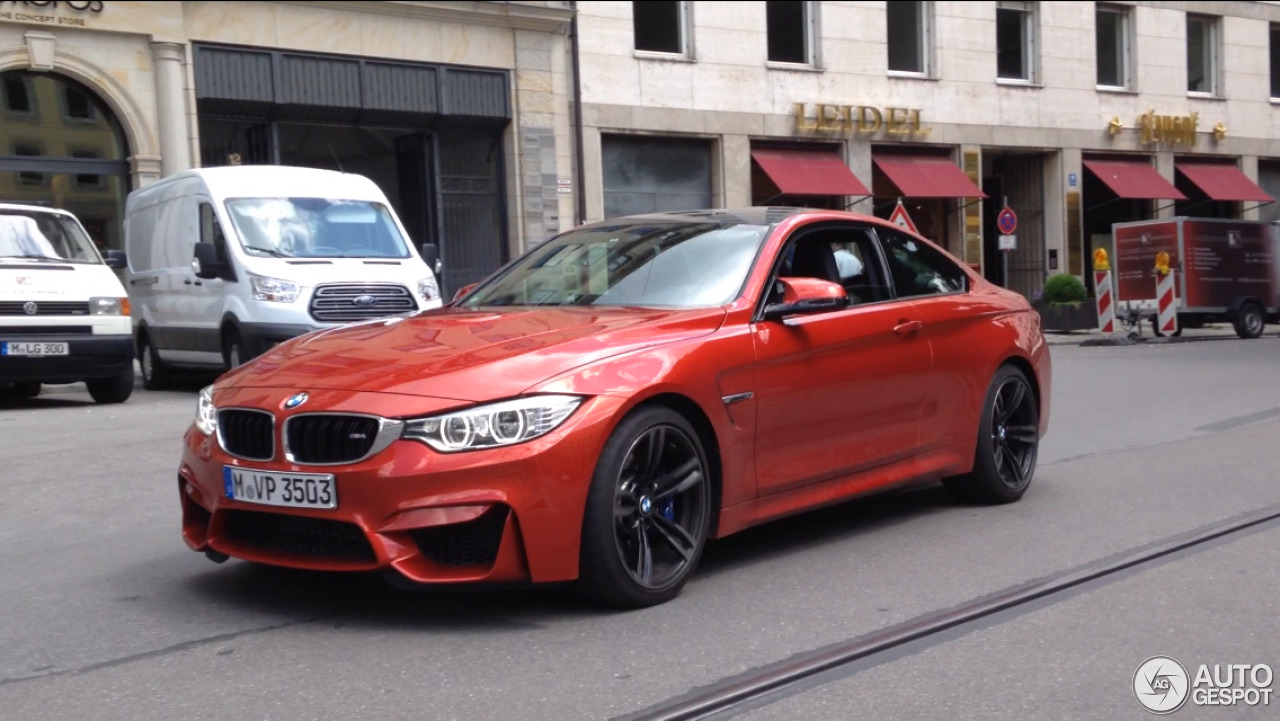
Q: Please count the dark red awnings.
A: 4